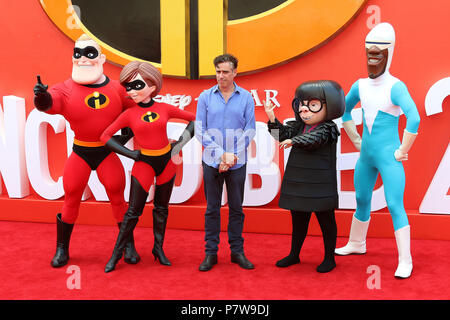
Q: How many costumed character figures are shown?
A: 4